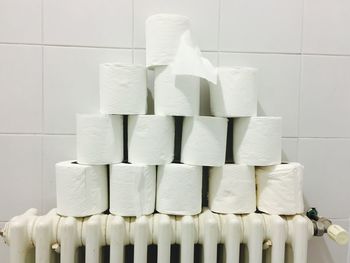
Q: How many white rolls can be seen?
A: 13